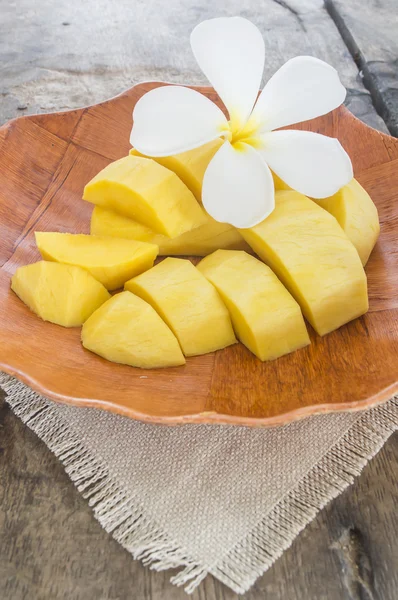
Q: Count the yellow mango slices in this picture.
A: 10